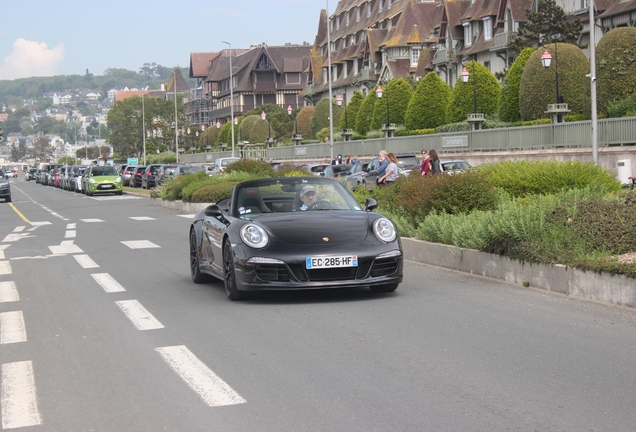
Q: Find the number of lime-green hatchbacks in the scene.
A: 1